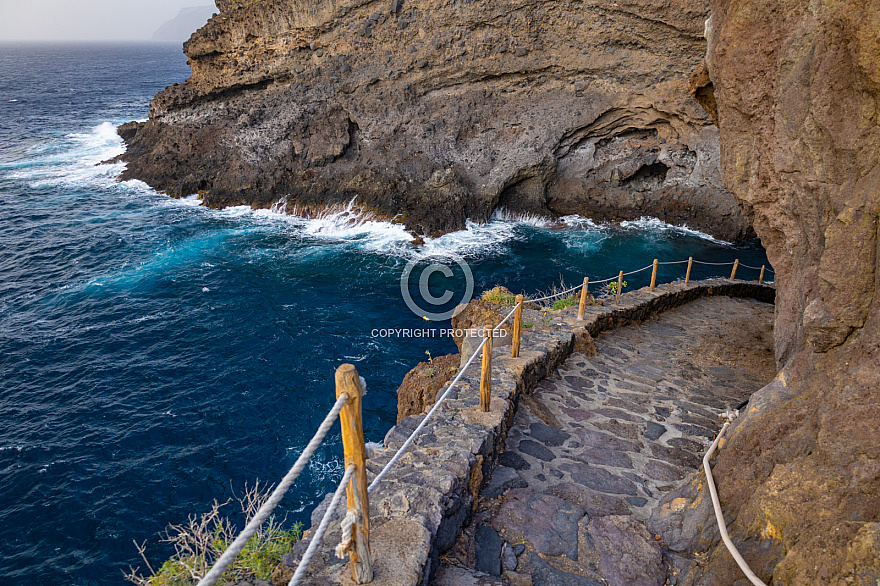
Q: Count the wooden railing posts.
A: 9